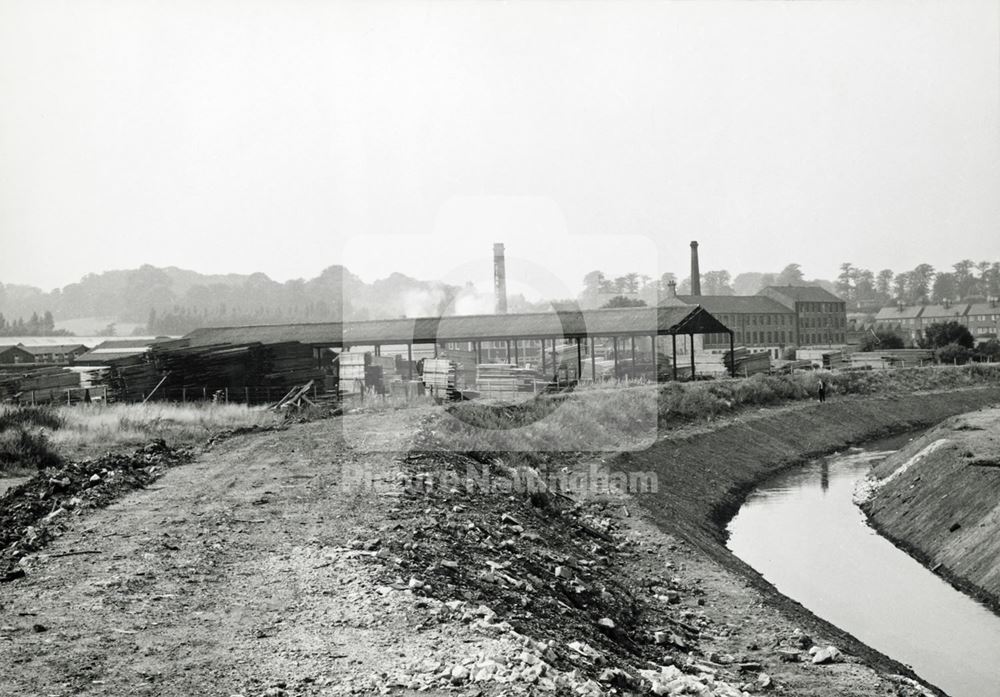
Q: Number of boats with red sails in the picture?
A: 0